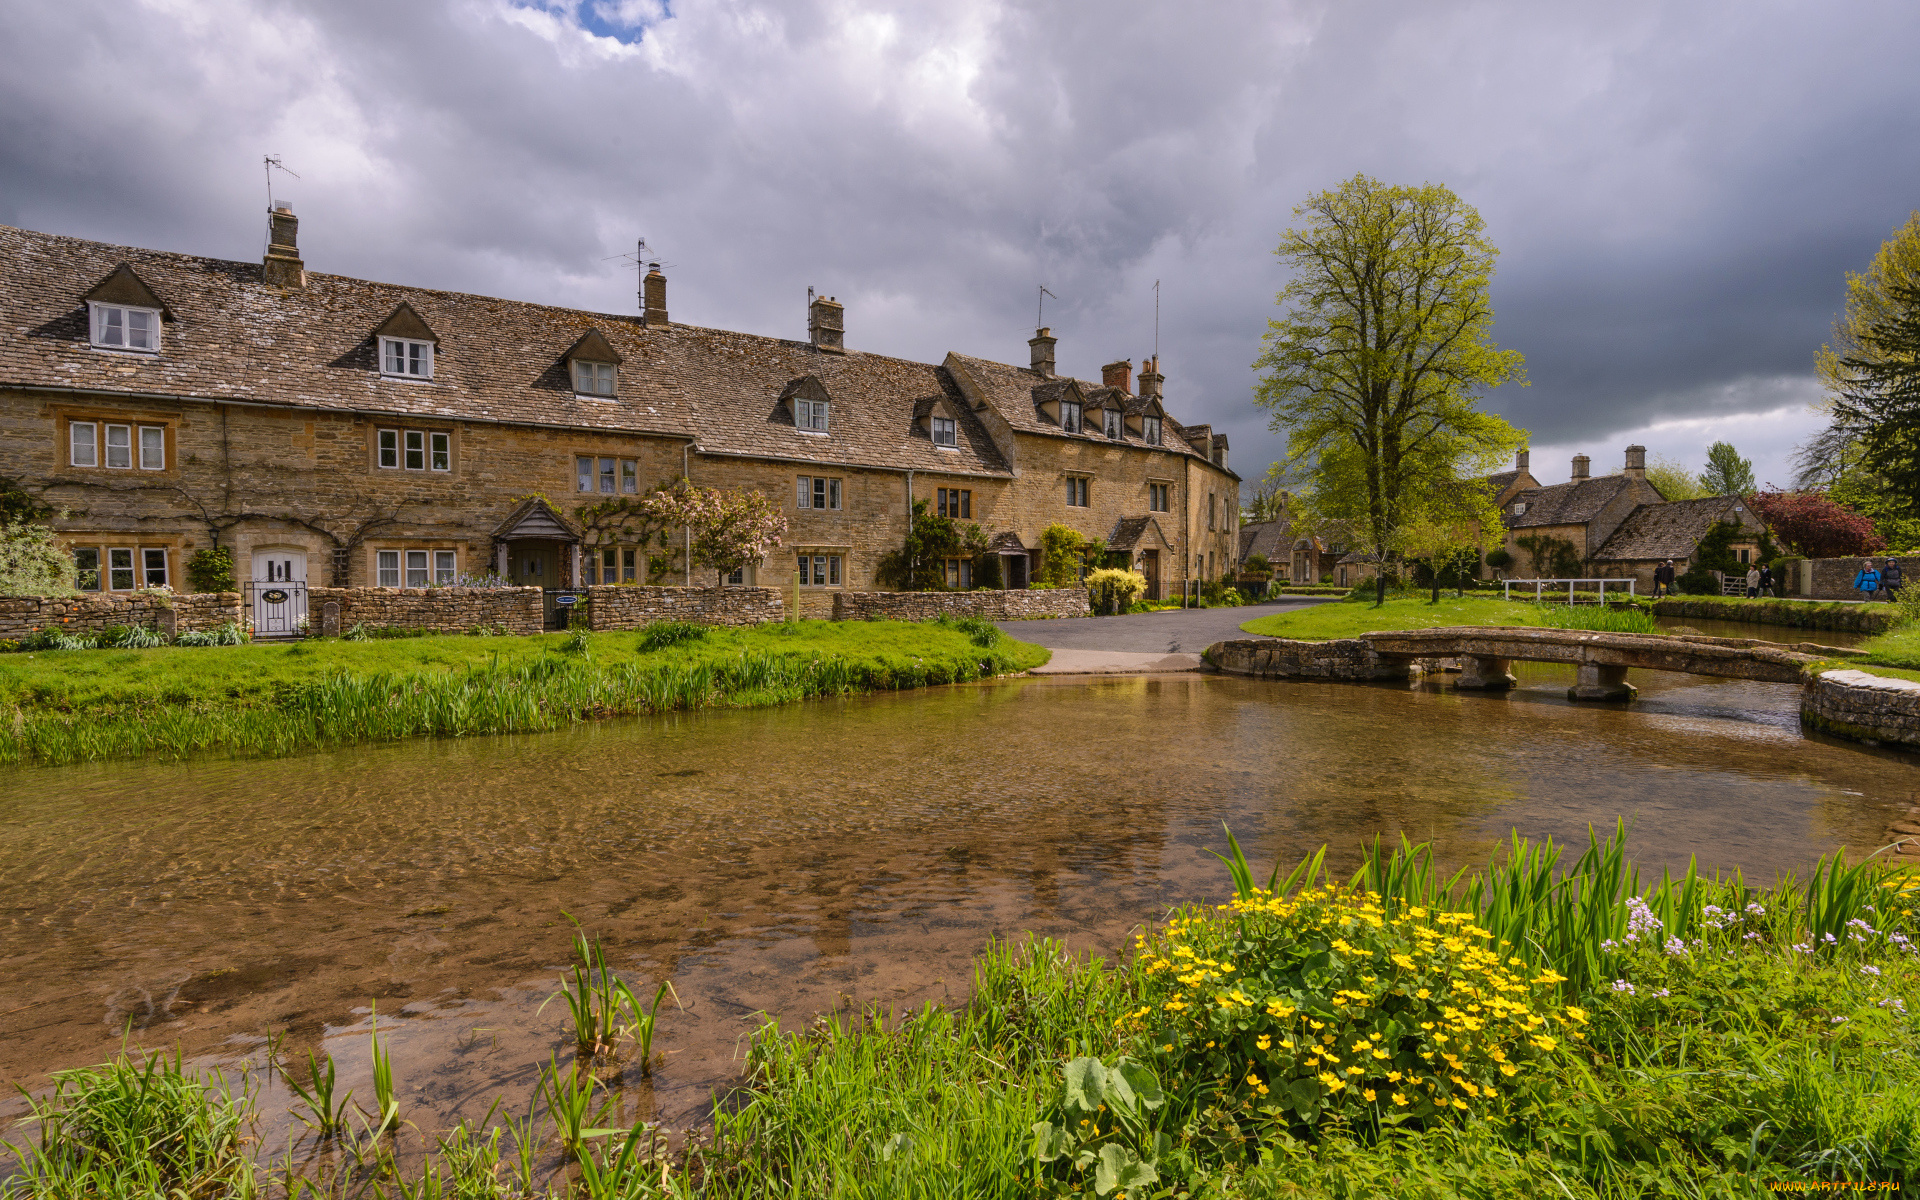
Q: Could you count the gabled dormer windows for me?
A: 11